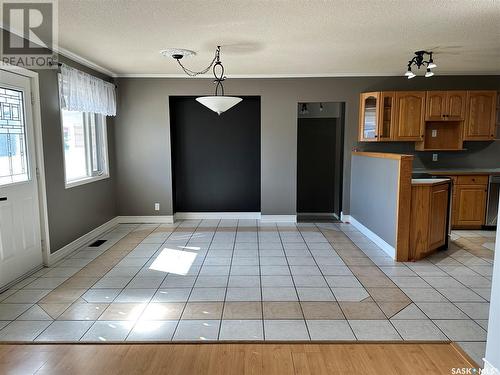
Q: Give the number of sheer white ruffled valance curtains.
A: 1